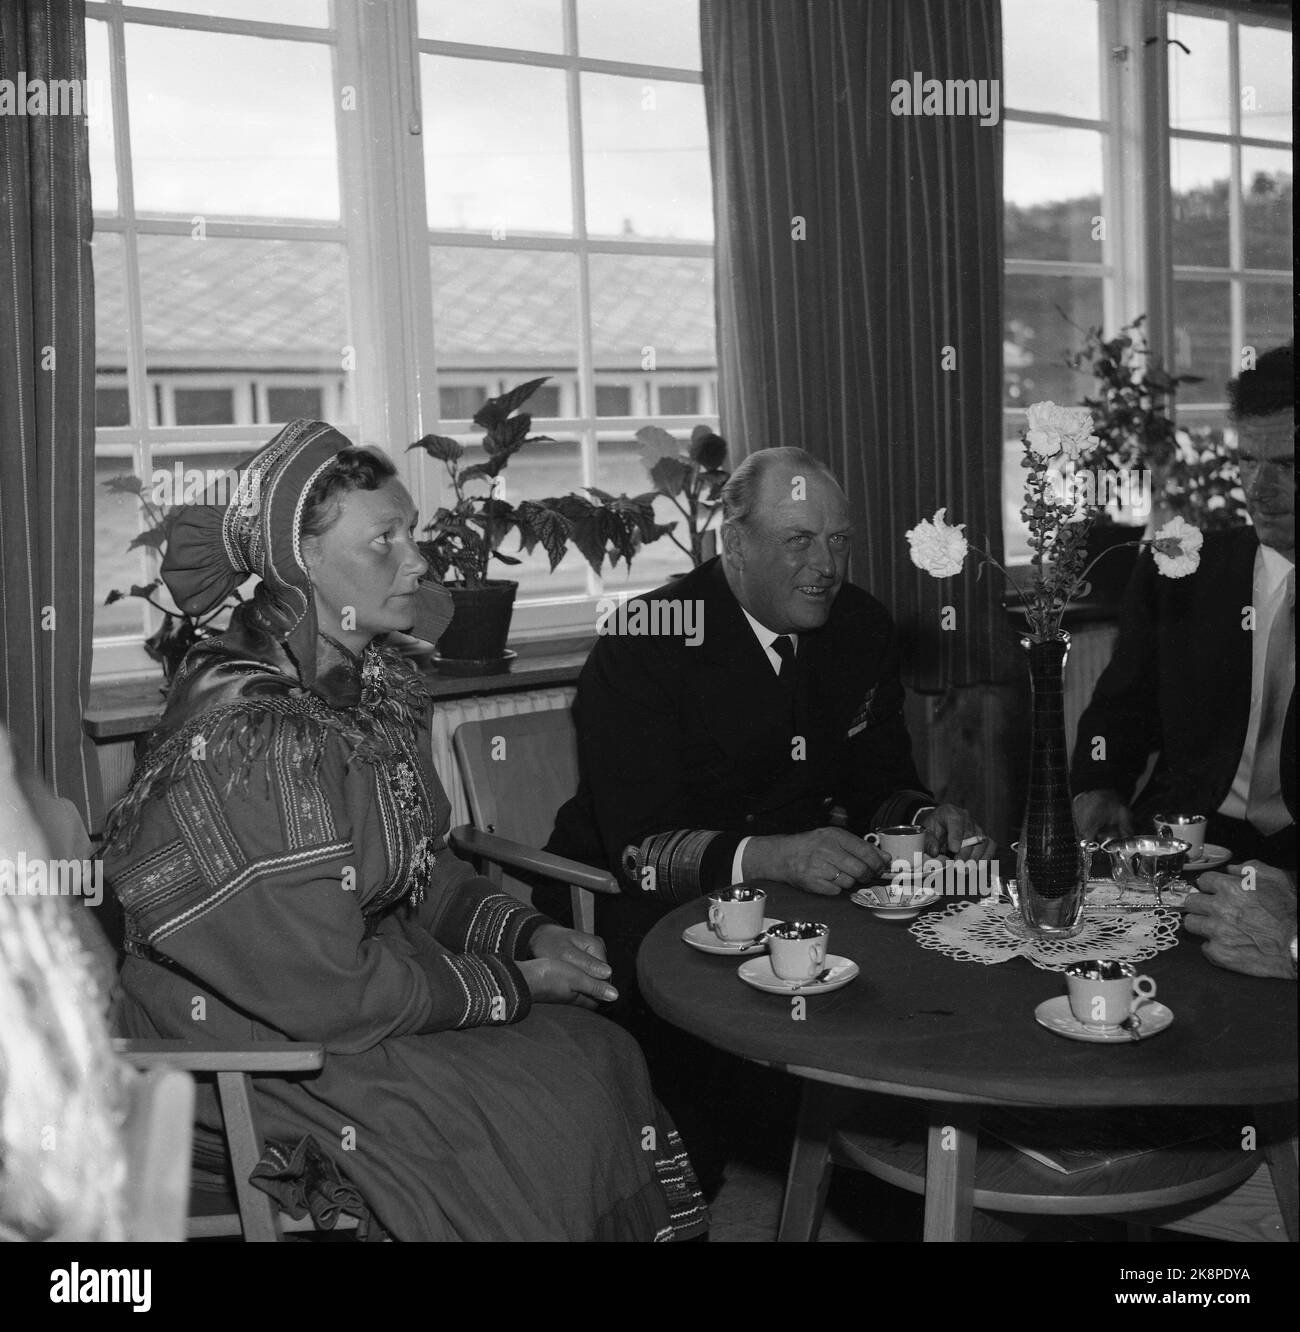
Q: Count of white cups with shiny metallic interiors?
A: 5